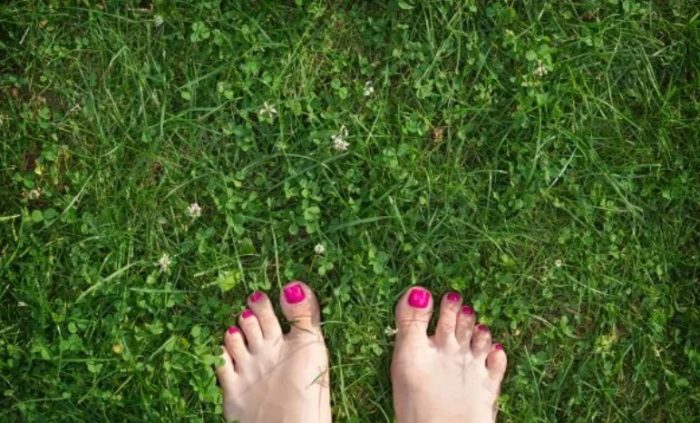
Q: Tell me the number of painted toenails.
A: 9